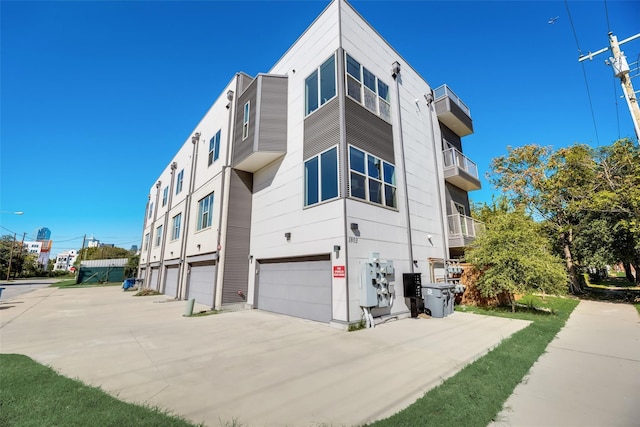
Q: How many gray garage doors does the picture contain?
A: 5